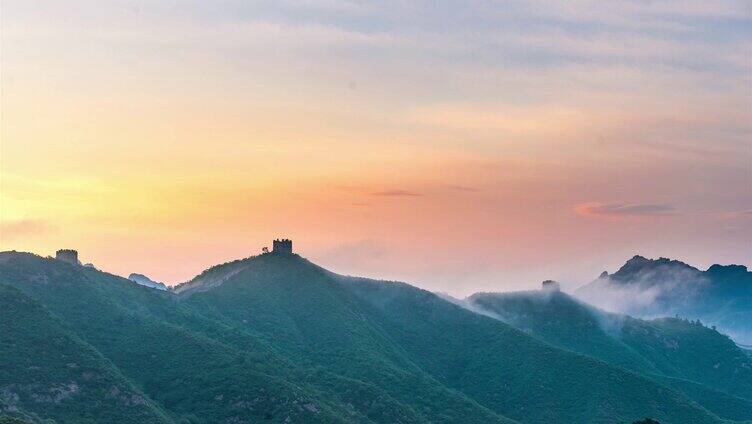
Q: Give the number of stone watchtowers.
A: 3